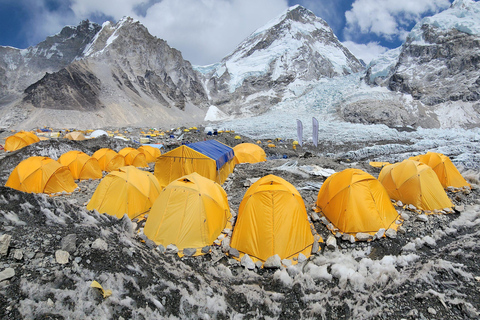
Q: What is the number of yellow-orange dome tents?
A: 13